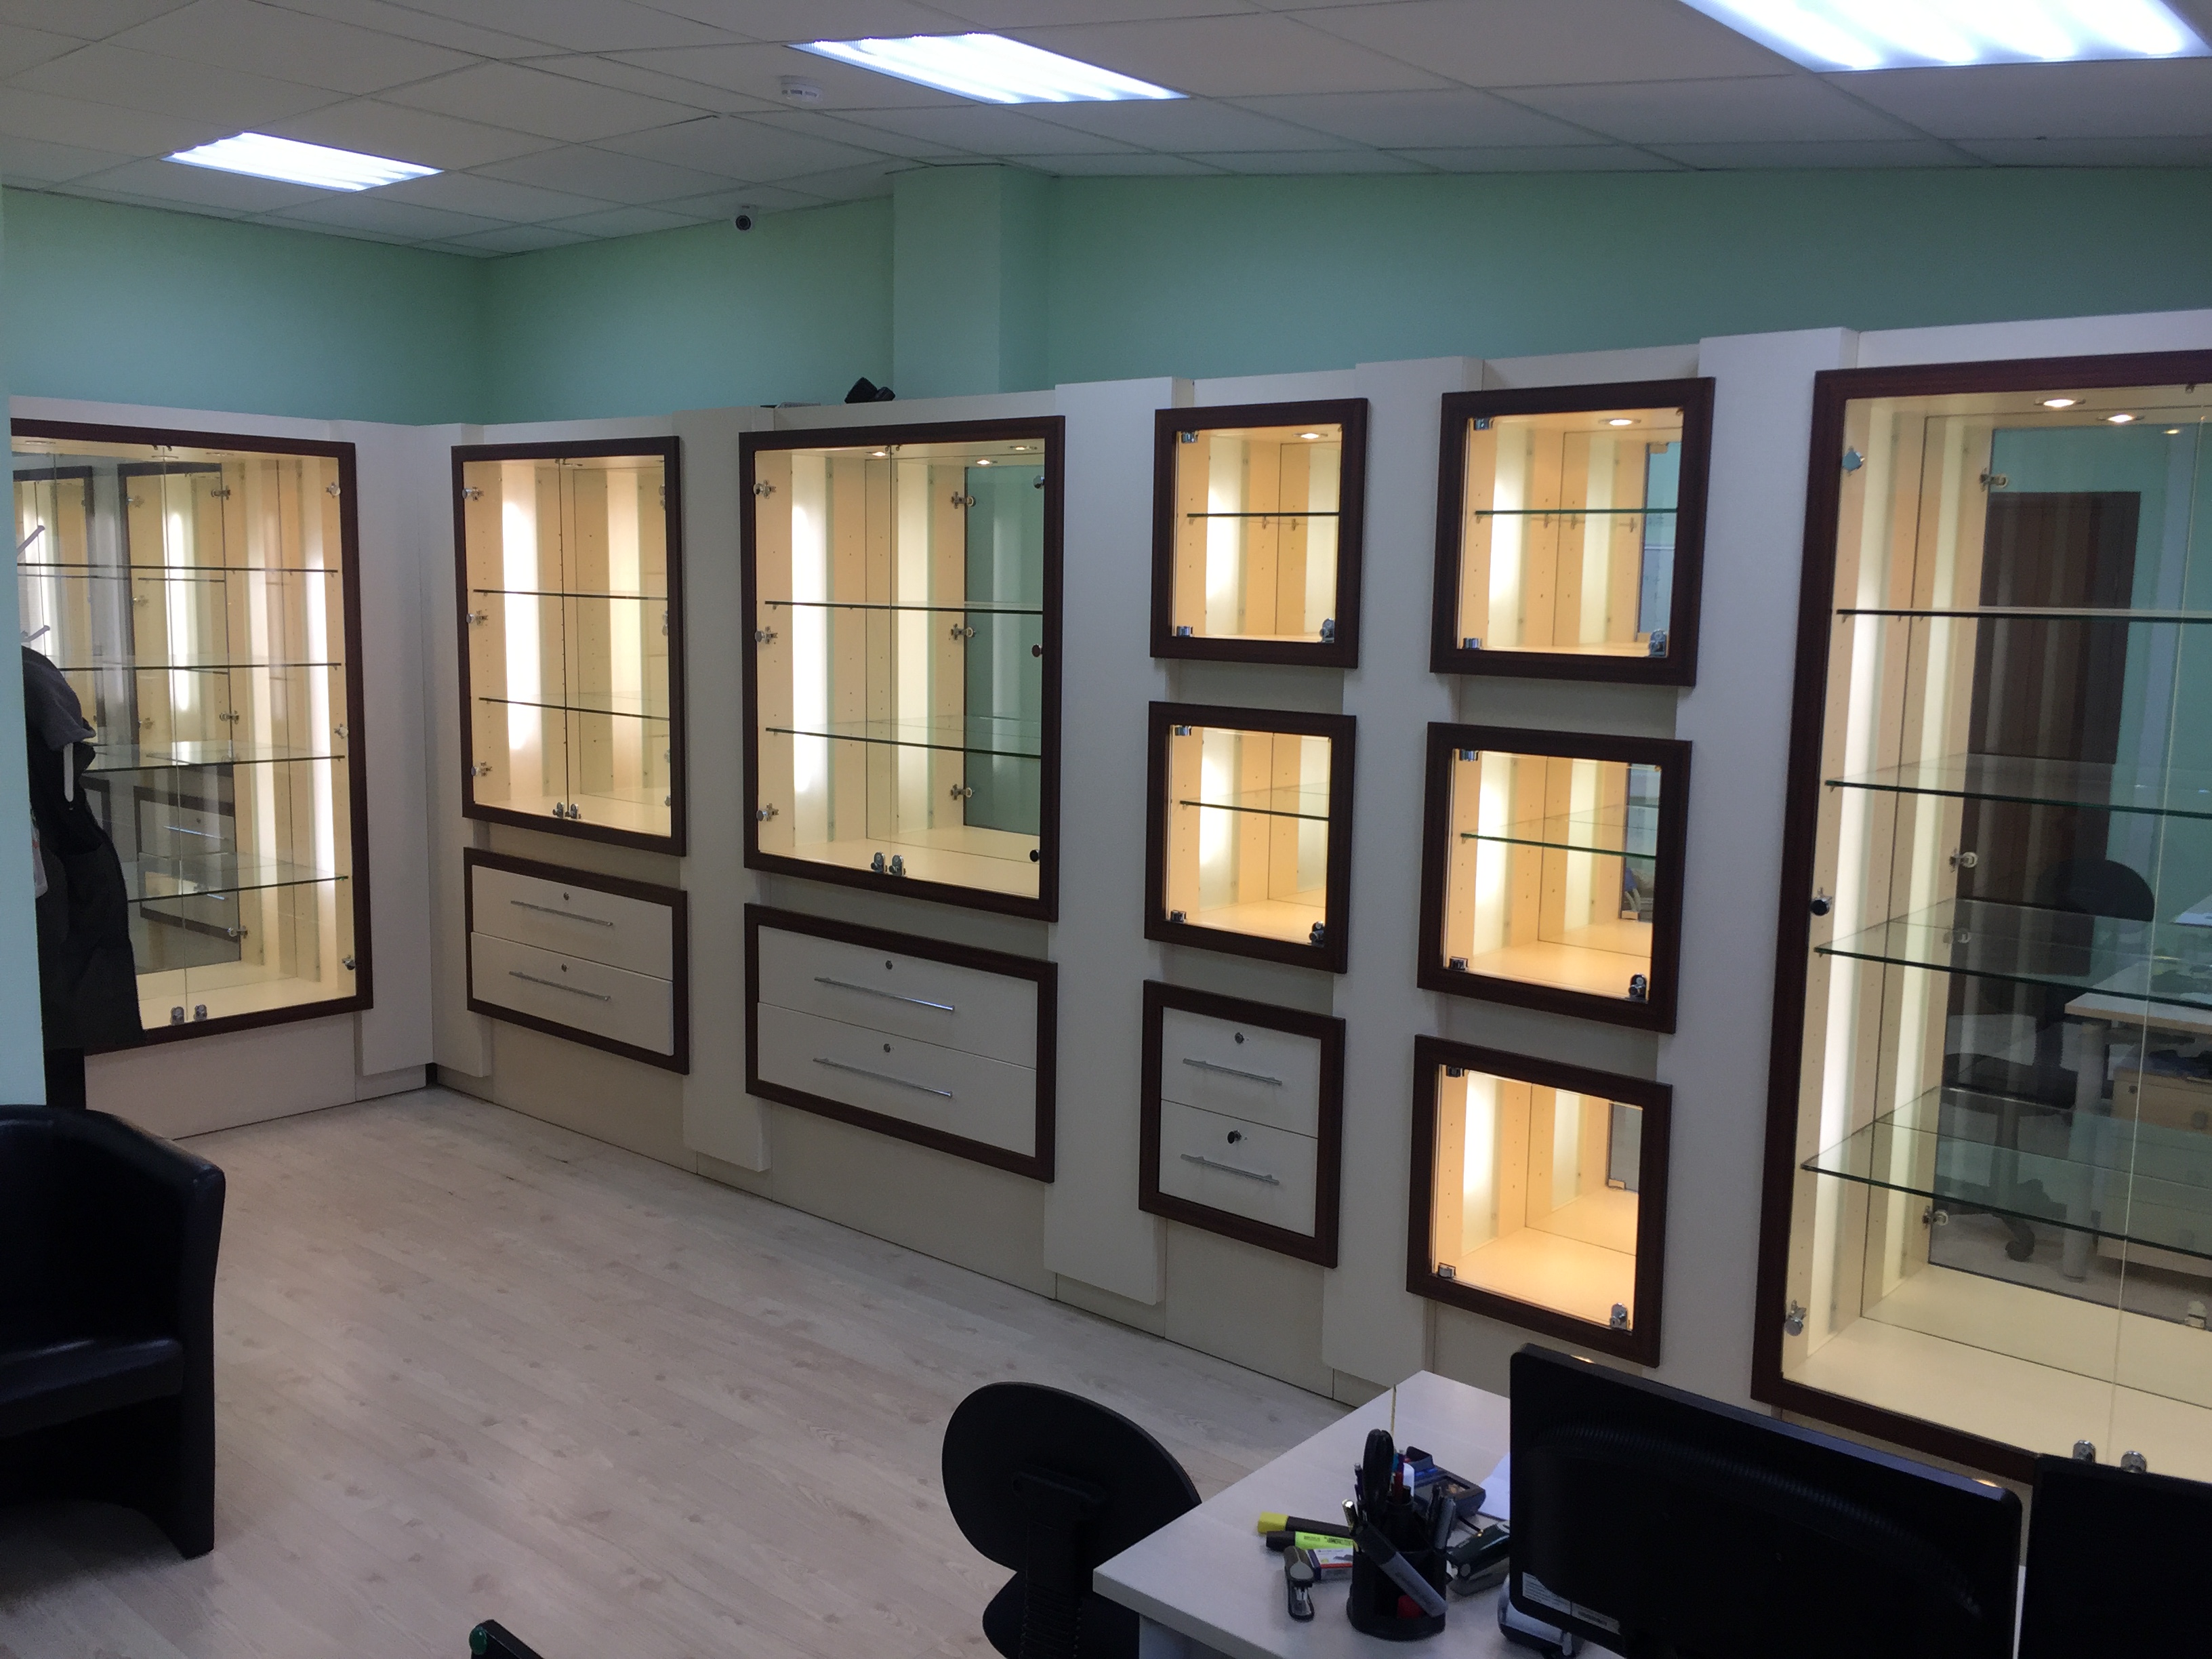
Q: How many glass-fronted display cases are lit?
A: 9